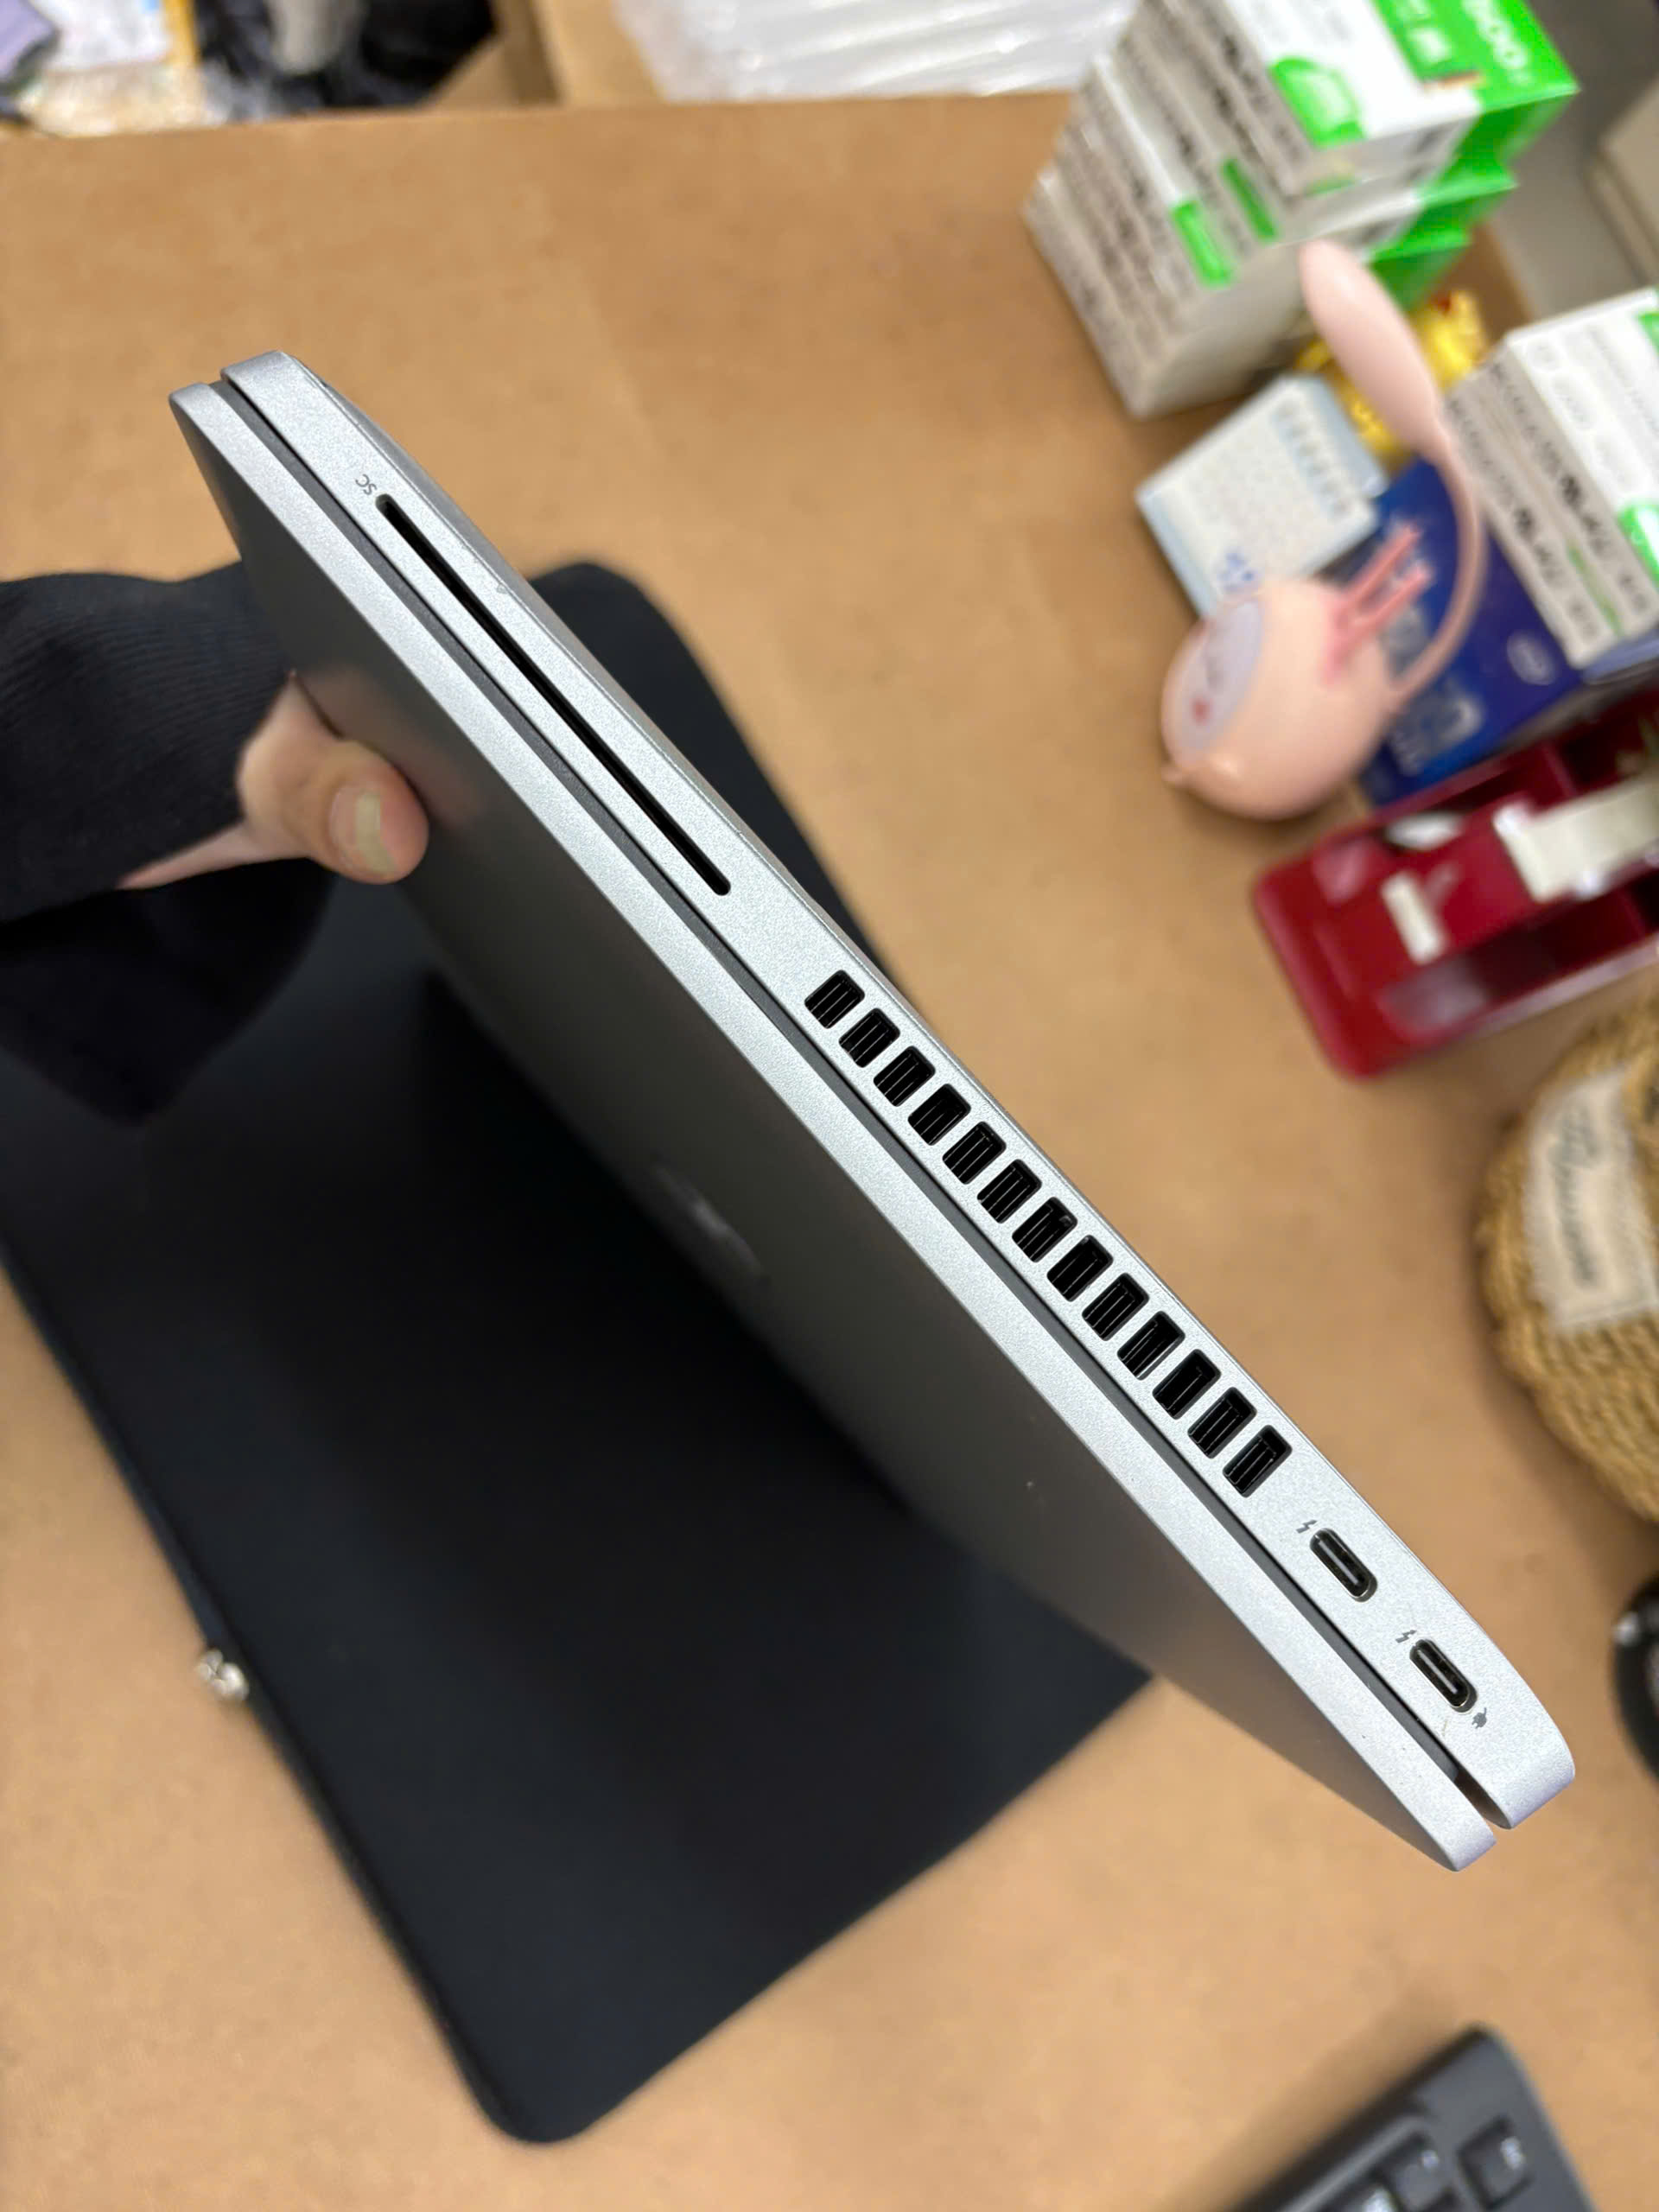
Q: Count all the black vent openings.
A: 13